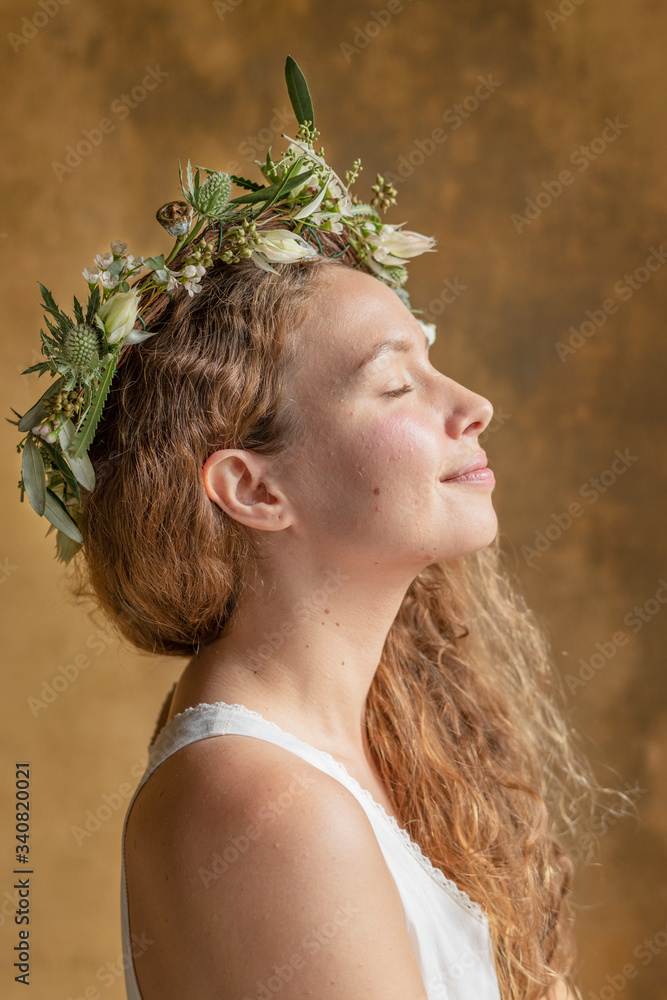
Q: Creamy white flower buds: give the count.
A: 3